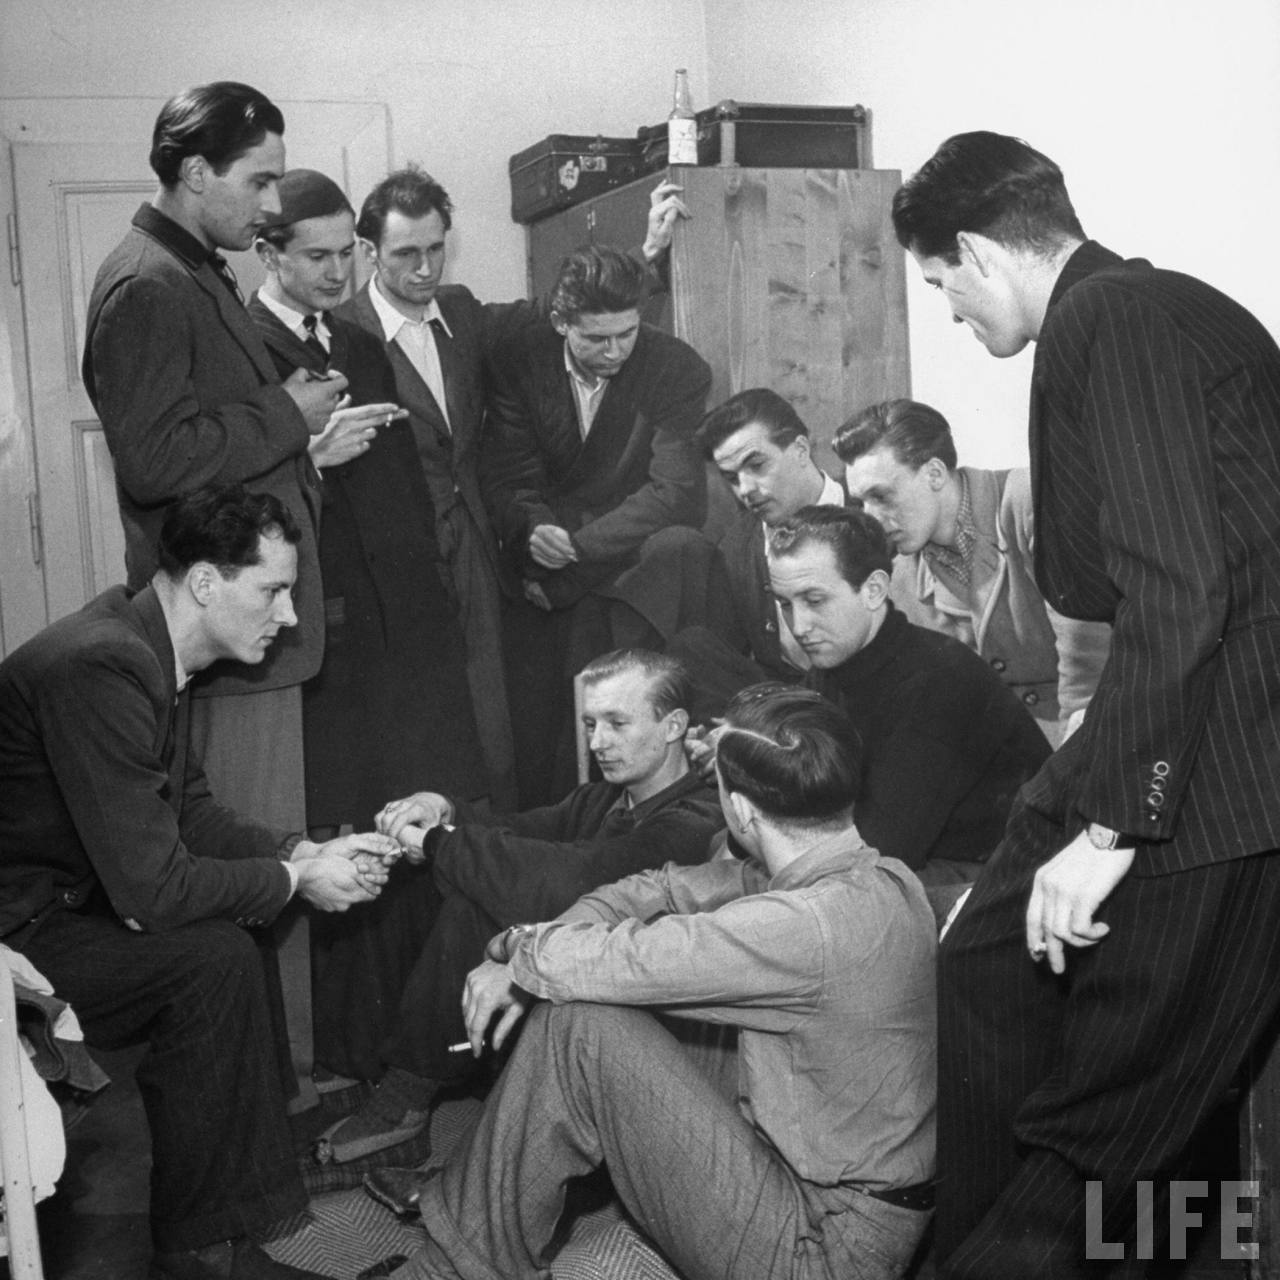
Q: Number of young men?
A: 11